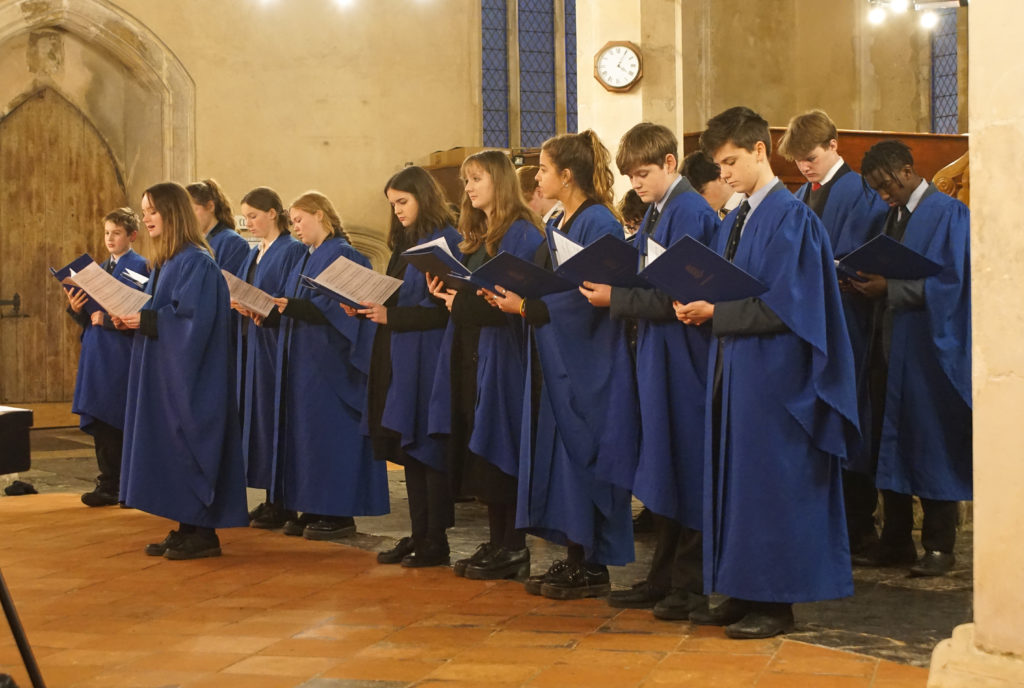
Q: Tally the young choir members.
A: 15